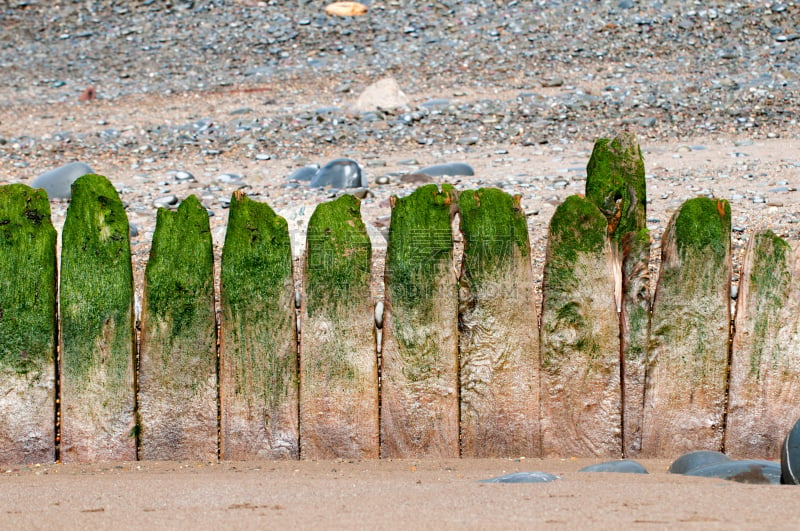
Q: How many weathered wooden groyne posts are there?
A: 11